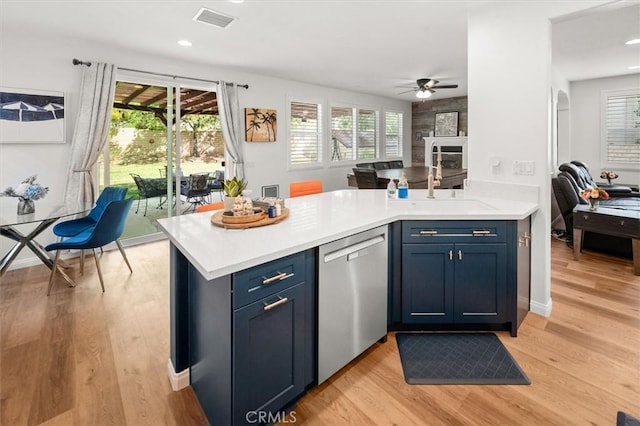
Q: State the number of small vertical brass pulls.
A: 2